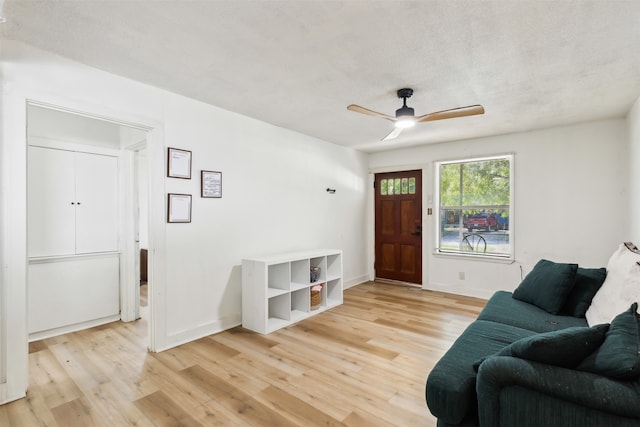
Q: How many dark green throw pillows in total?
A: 4